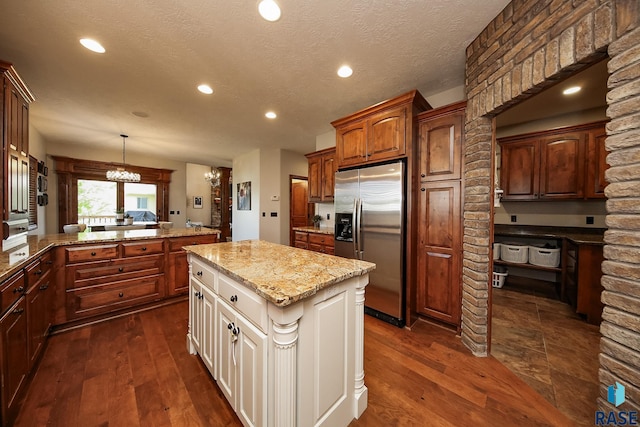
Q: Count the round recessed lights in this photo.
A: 6